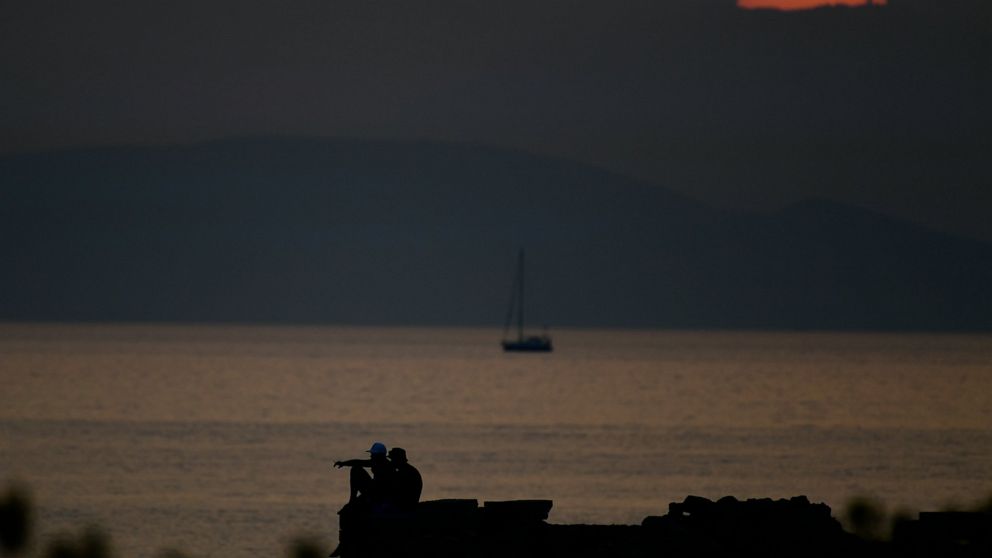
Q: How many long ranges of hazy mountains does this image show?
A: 1